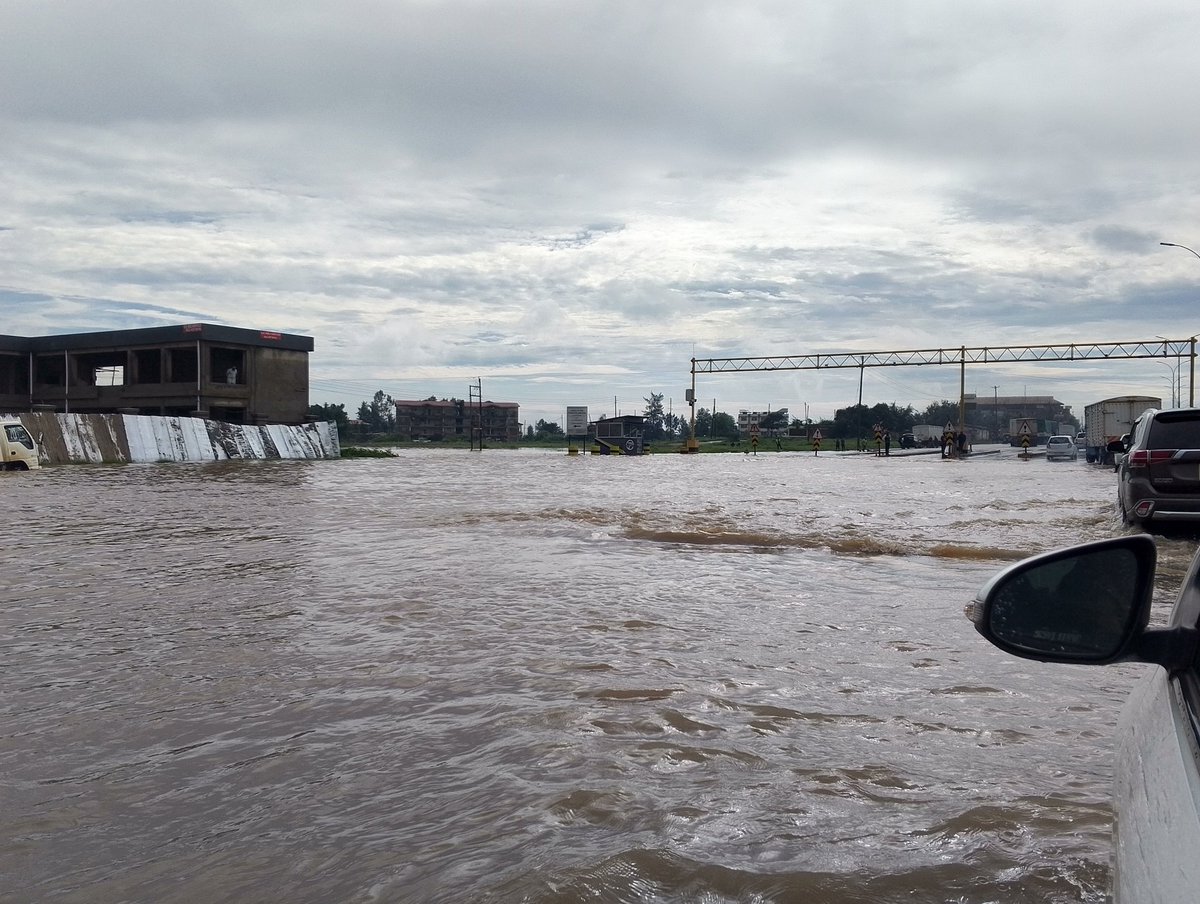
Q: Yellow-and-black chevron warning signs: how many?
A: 5